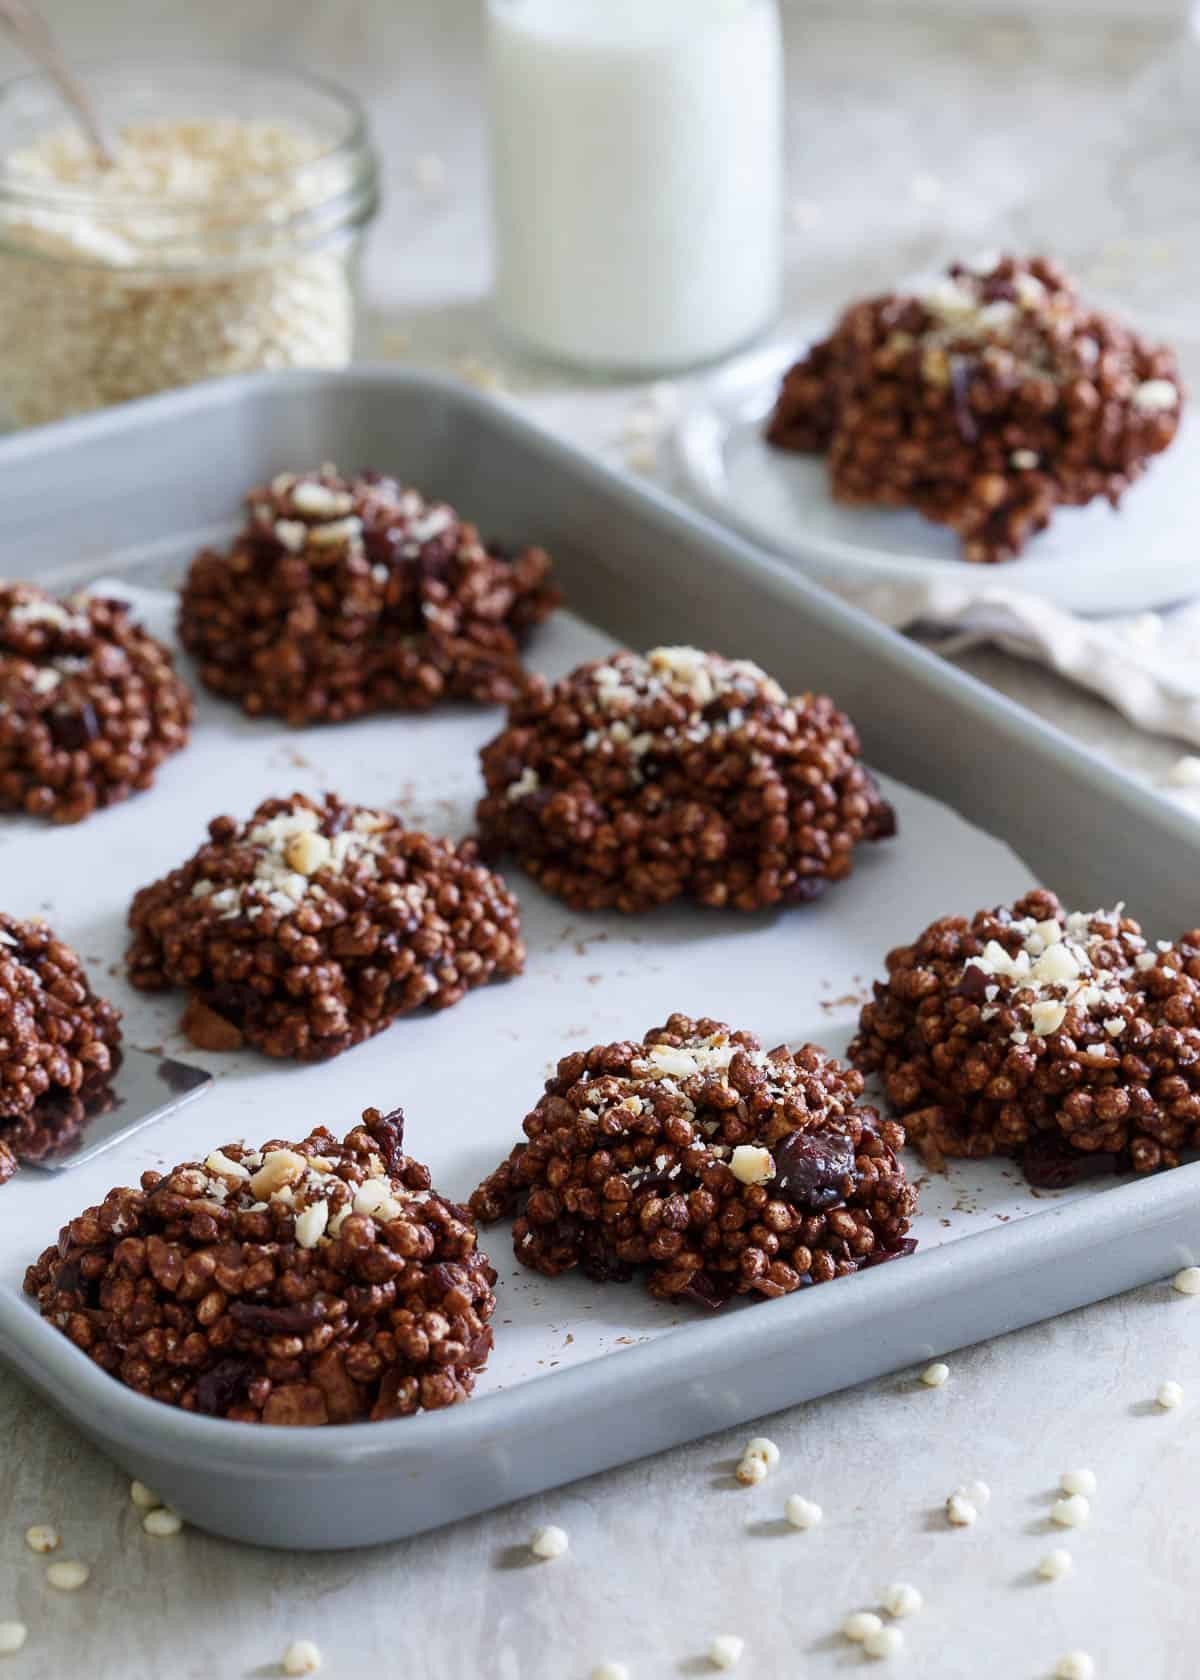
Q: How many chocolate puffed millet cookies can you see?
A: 9